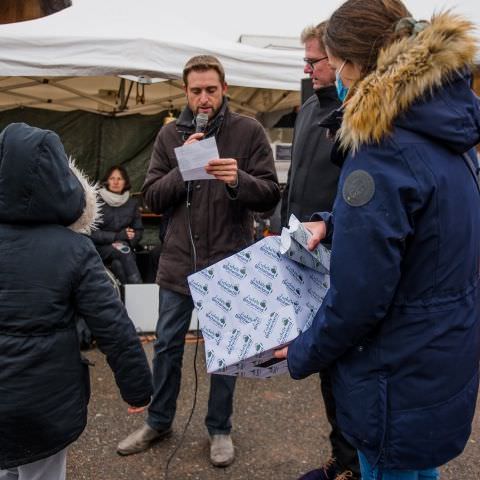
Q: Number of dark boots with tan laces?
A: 2